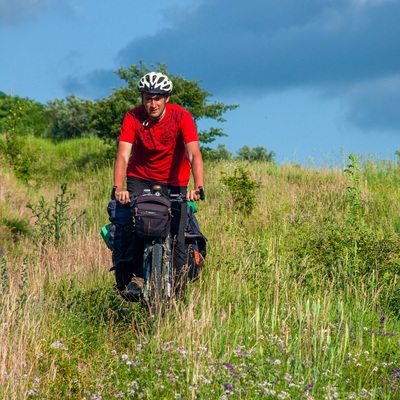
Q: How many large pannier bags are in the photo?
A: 2